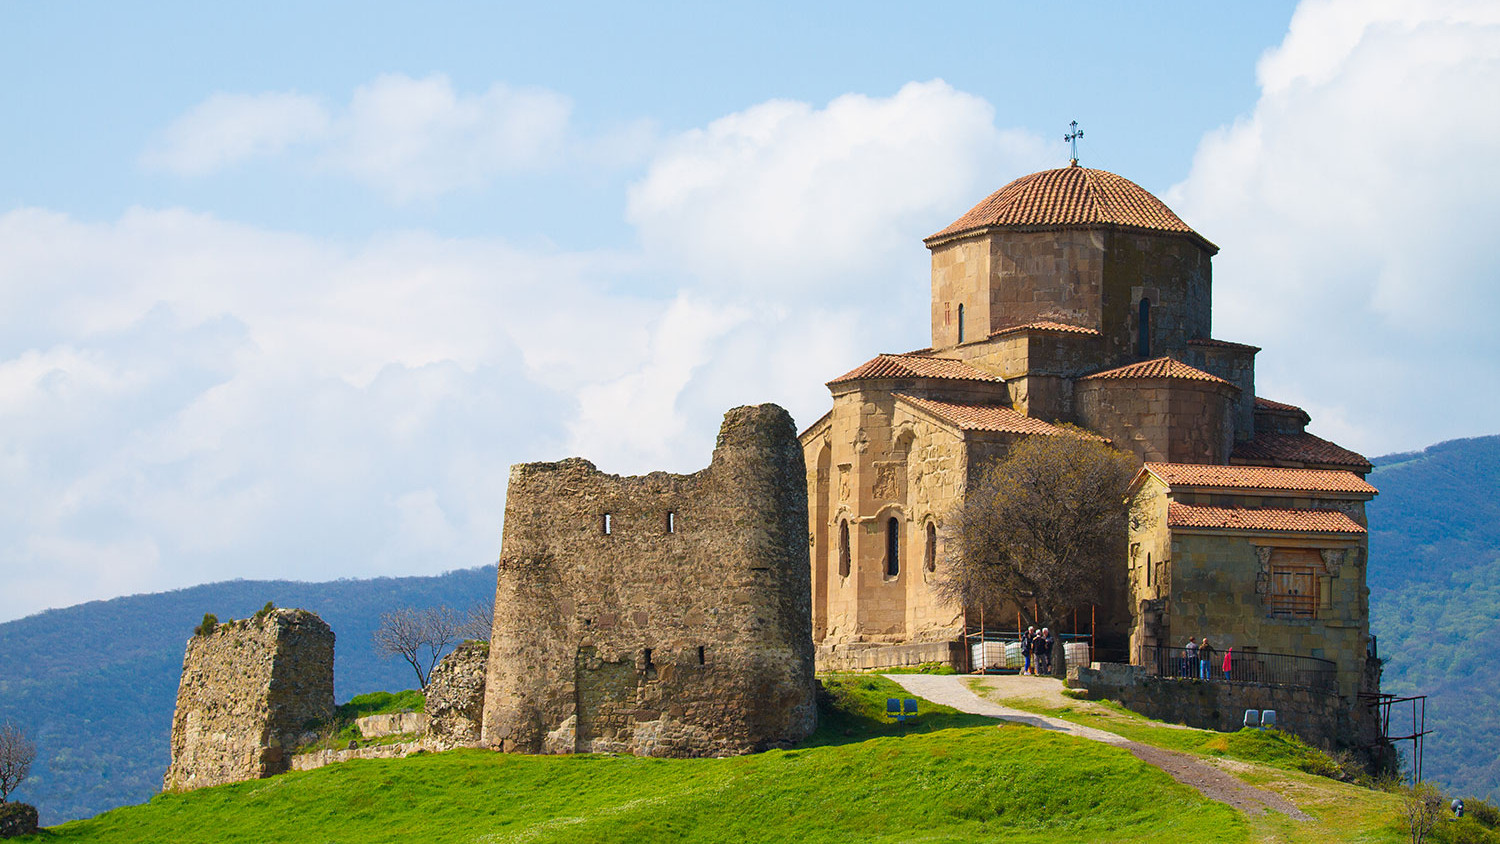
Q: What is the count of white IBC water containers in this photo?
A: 3